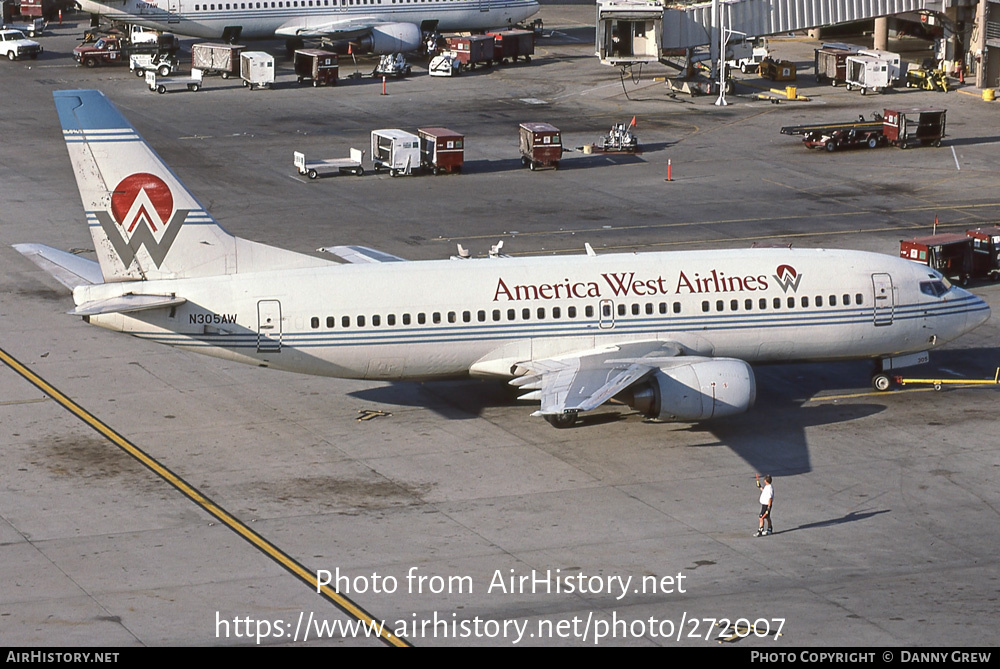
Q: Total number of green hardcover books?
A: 0